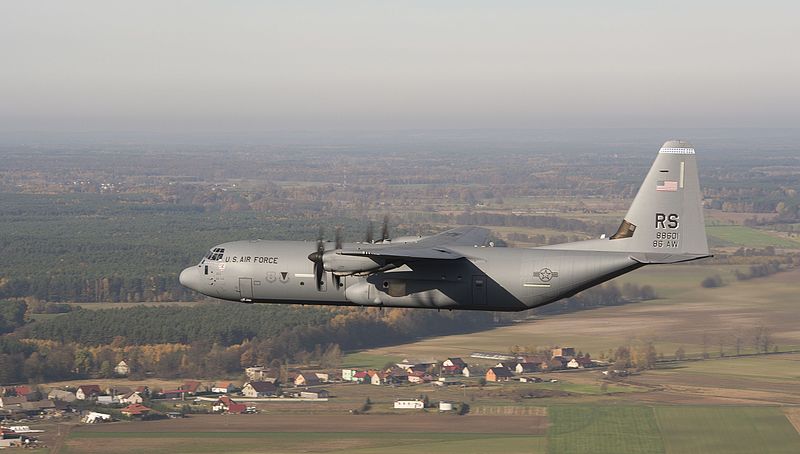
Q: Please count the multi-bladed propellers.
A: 4